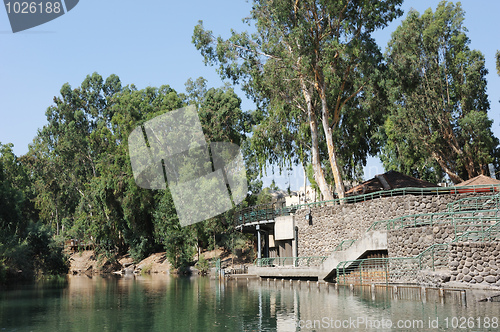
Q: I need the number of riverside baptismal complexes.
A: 1